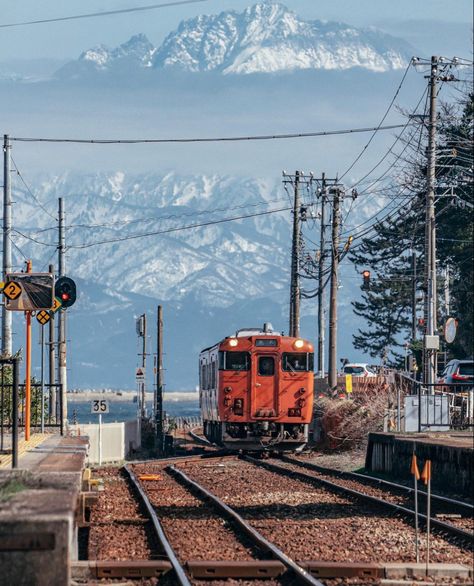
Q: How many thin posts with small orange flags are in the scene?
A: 2